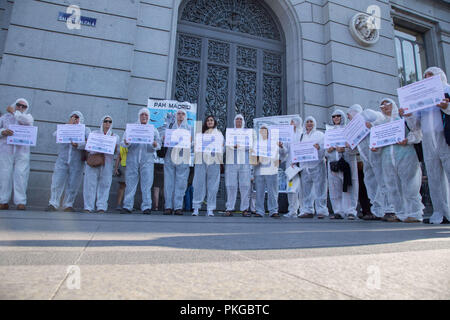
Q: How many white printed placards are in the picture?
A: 14